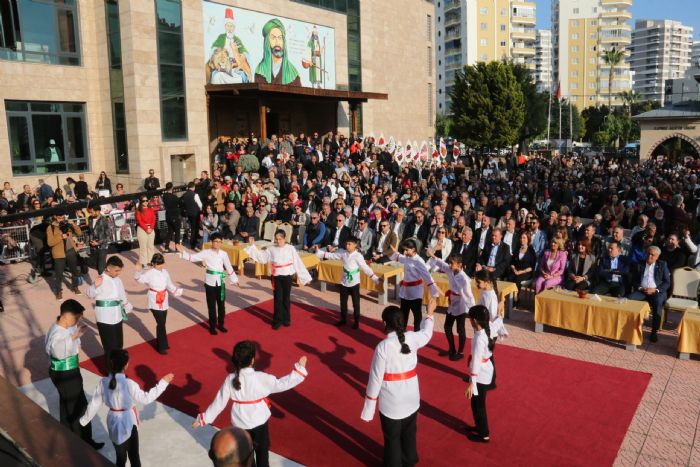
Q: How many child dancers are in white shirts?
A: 13